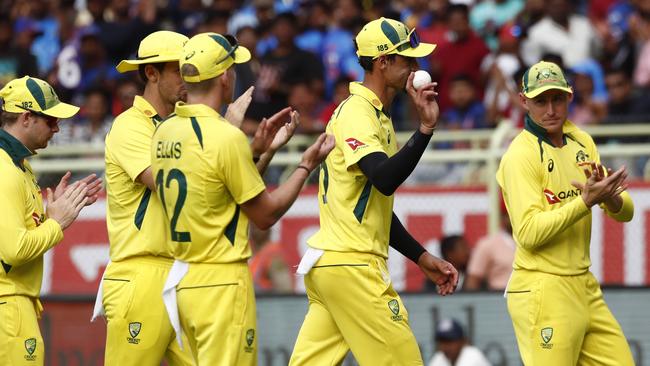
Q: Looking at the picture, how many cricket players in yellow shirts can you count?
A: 5